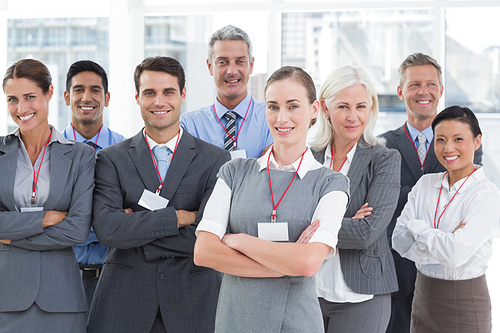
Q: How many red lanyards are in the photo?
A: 8